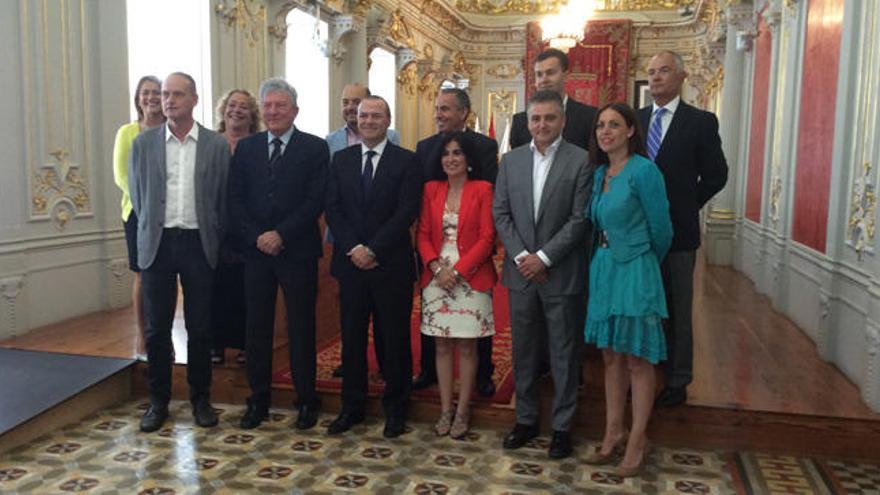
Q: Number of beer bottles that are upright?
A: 0